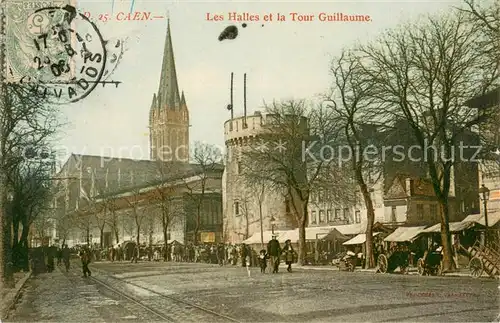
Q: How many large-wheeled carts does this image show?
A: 3